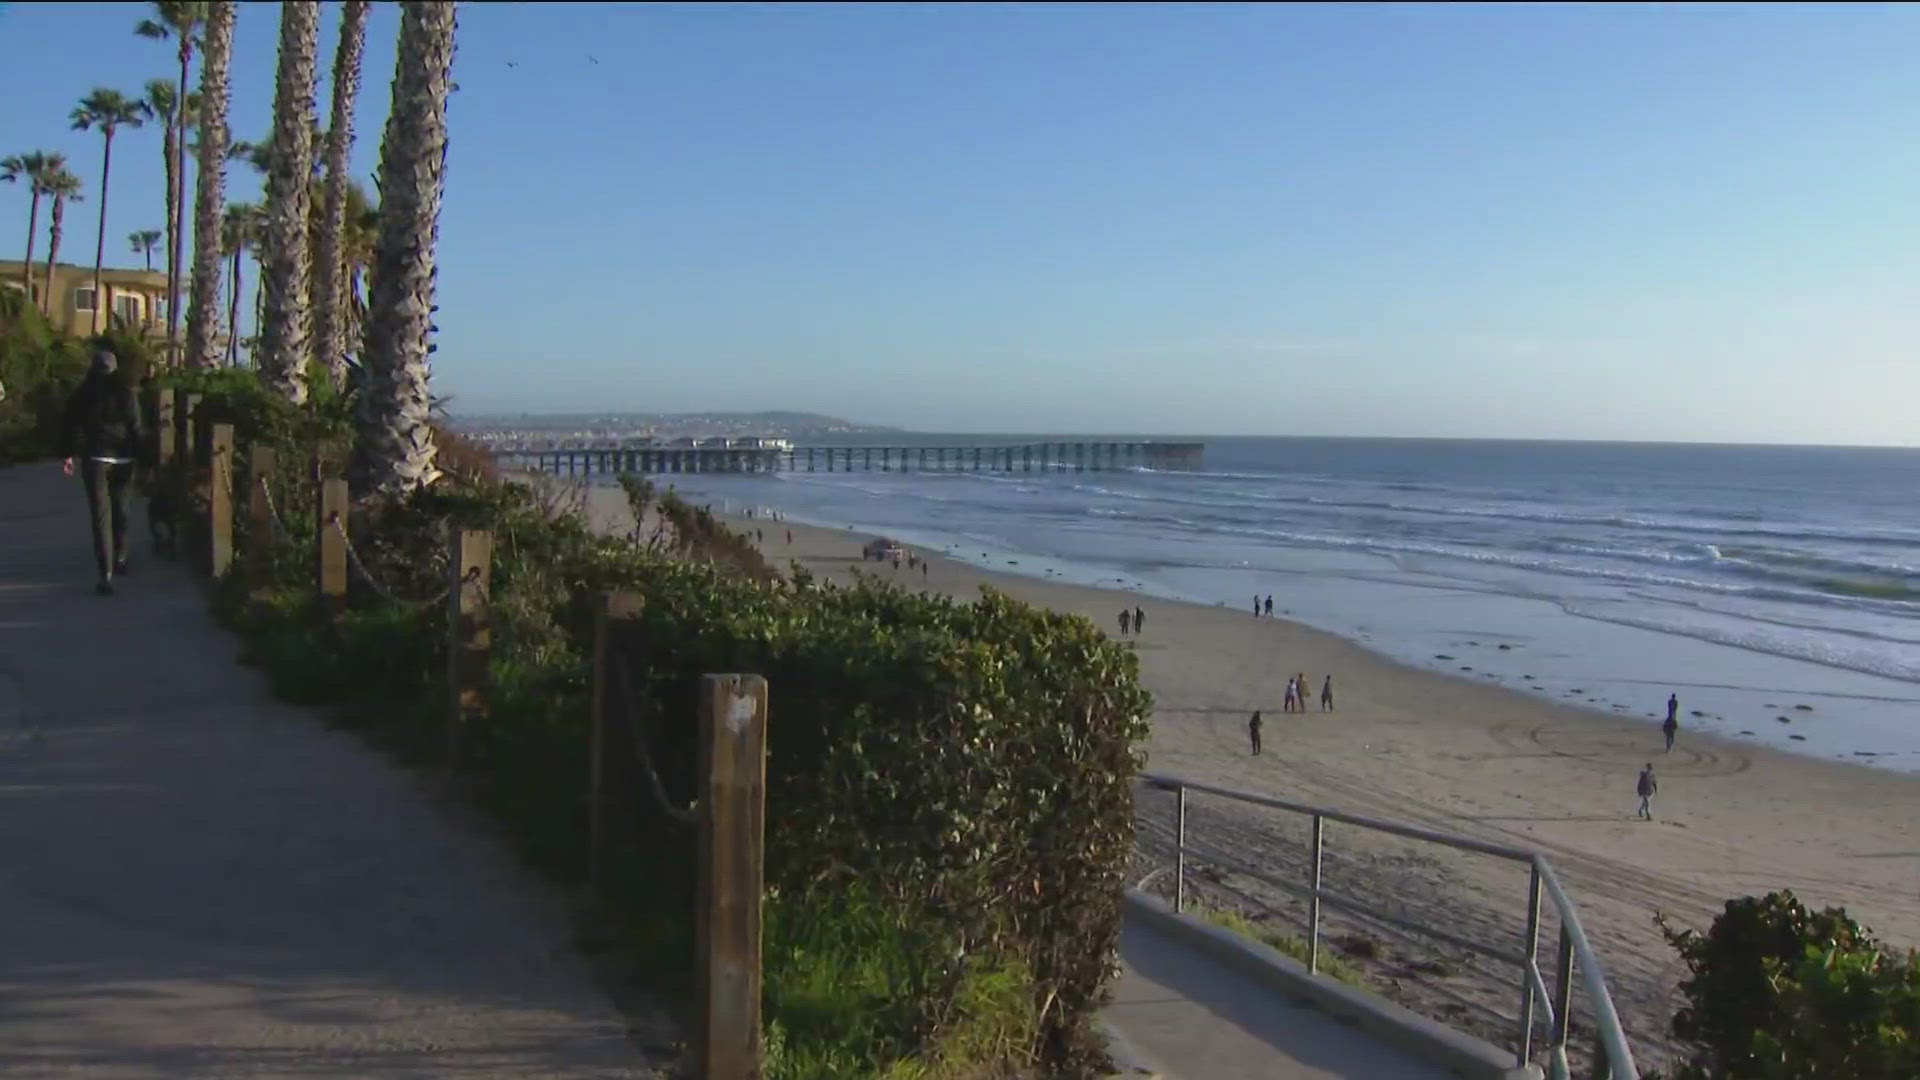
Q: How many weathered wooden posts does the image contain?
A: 8